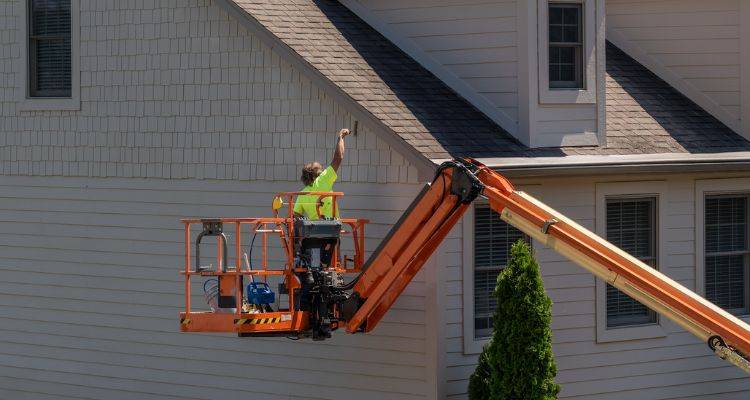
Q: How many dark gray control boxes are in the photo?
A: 1